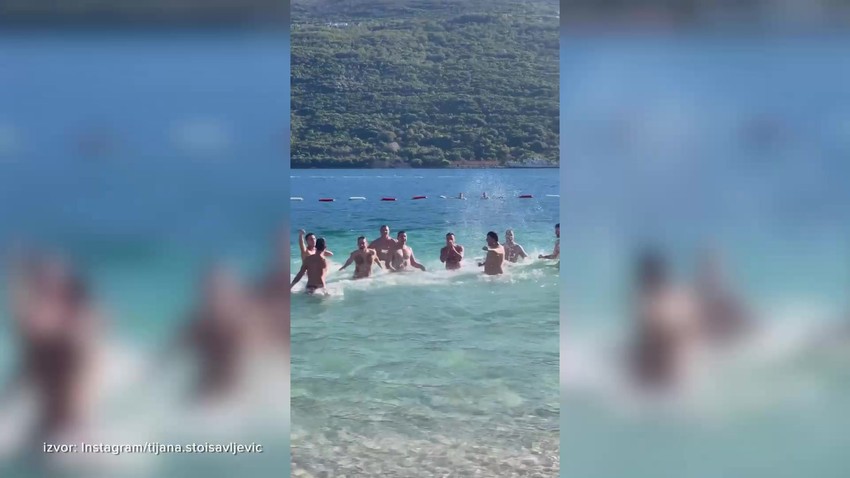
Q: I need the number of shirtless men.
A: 9